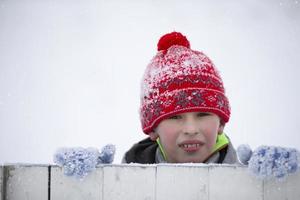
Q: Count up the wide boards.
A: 6